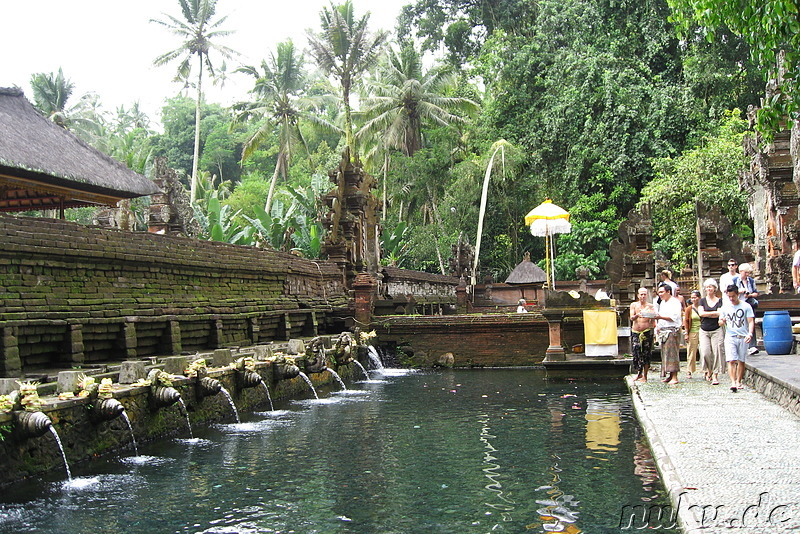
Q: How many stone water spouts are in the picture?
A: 9